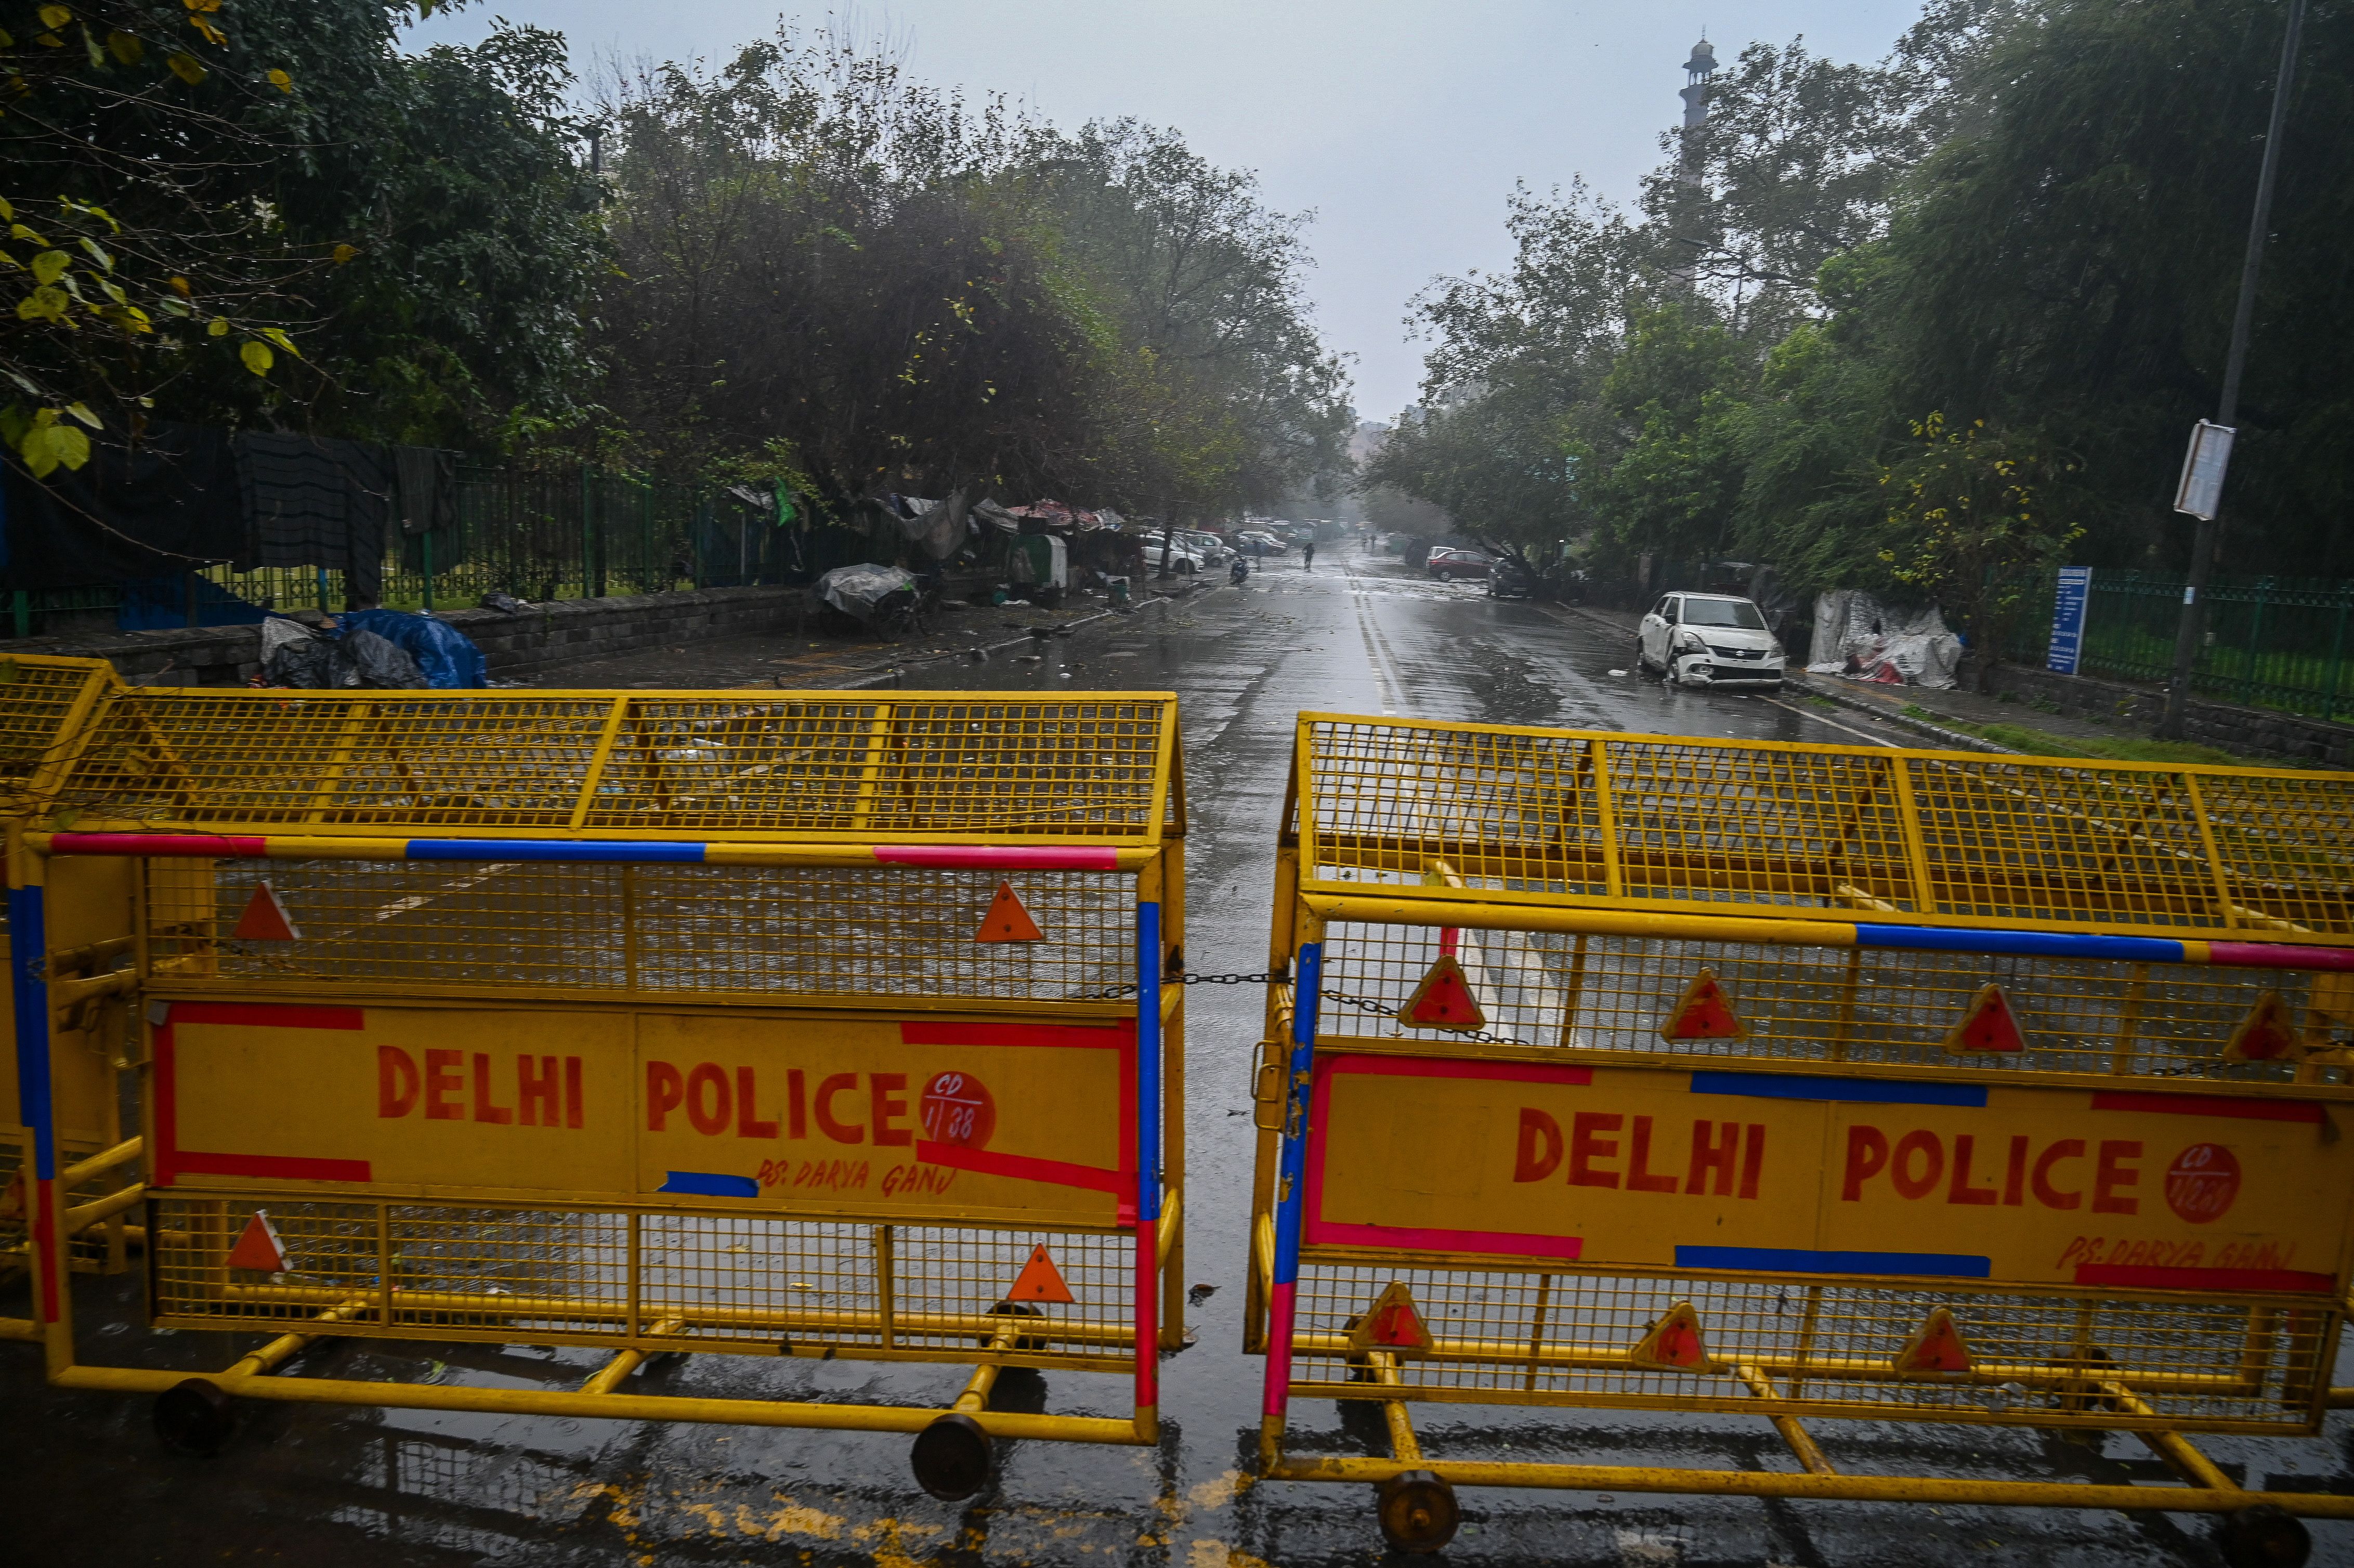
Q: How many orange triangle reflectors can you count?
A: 11